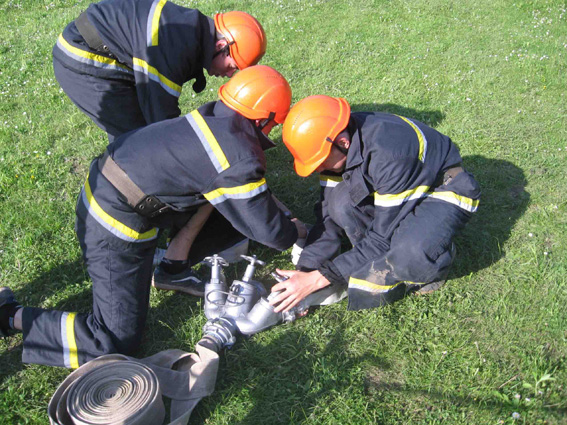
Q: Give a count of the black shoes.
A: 2